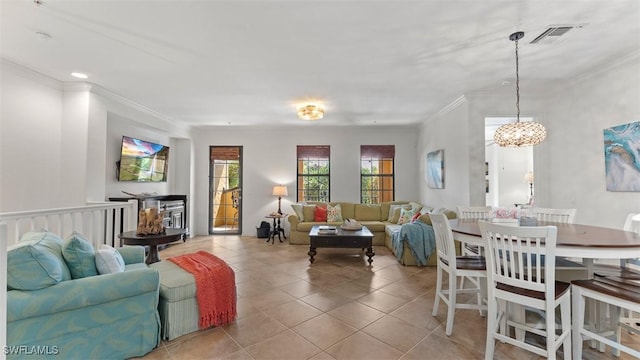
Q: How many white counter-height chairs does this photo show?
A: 6